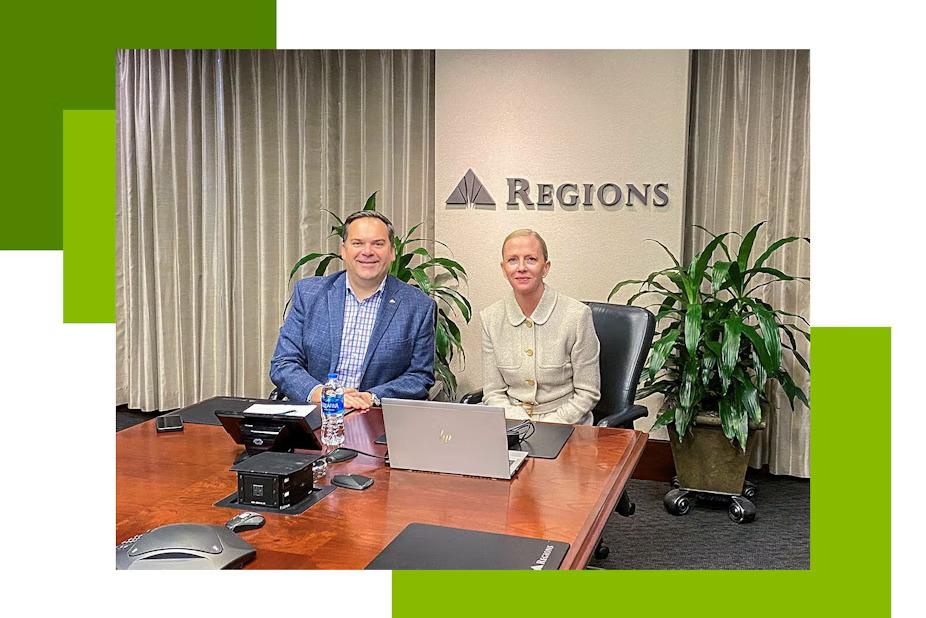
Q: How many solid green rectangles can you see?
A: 3